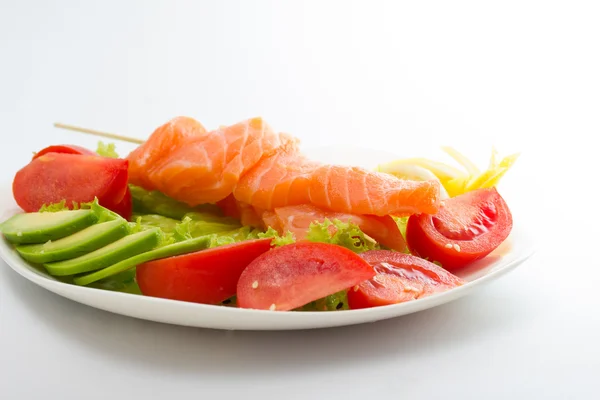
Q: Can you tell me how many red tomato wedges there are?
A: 6